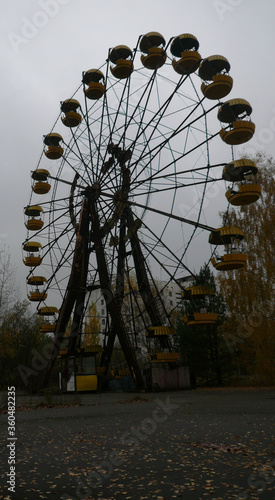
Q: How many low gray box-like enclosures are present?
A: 1